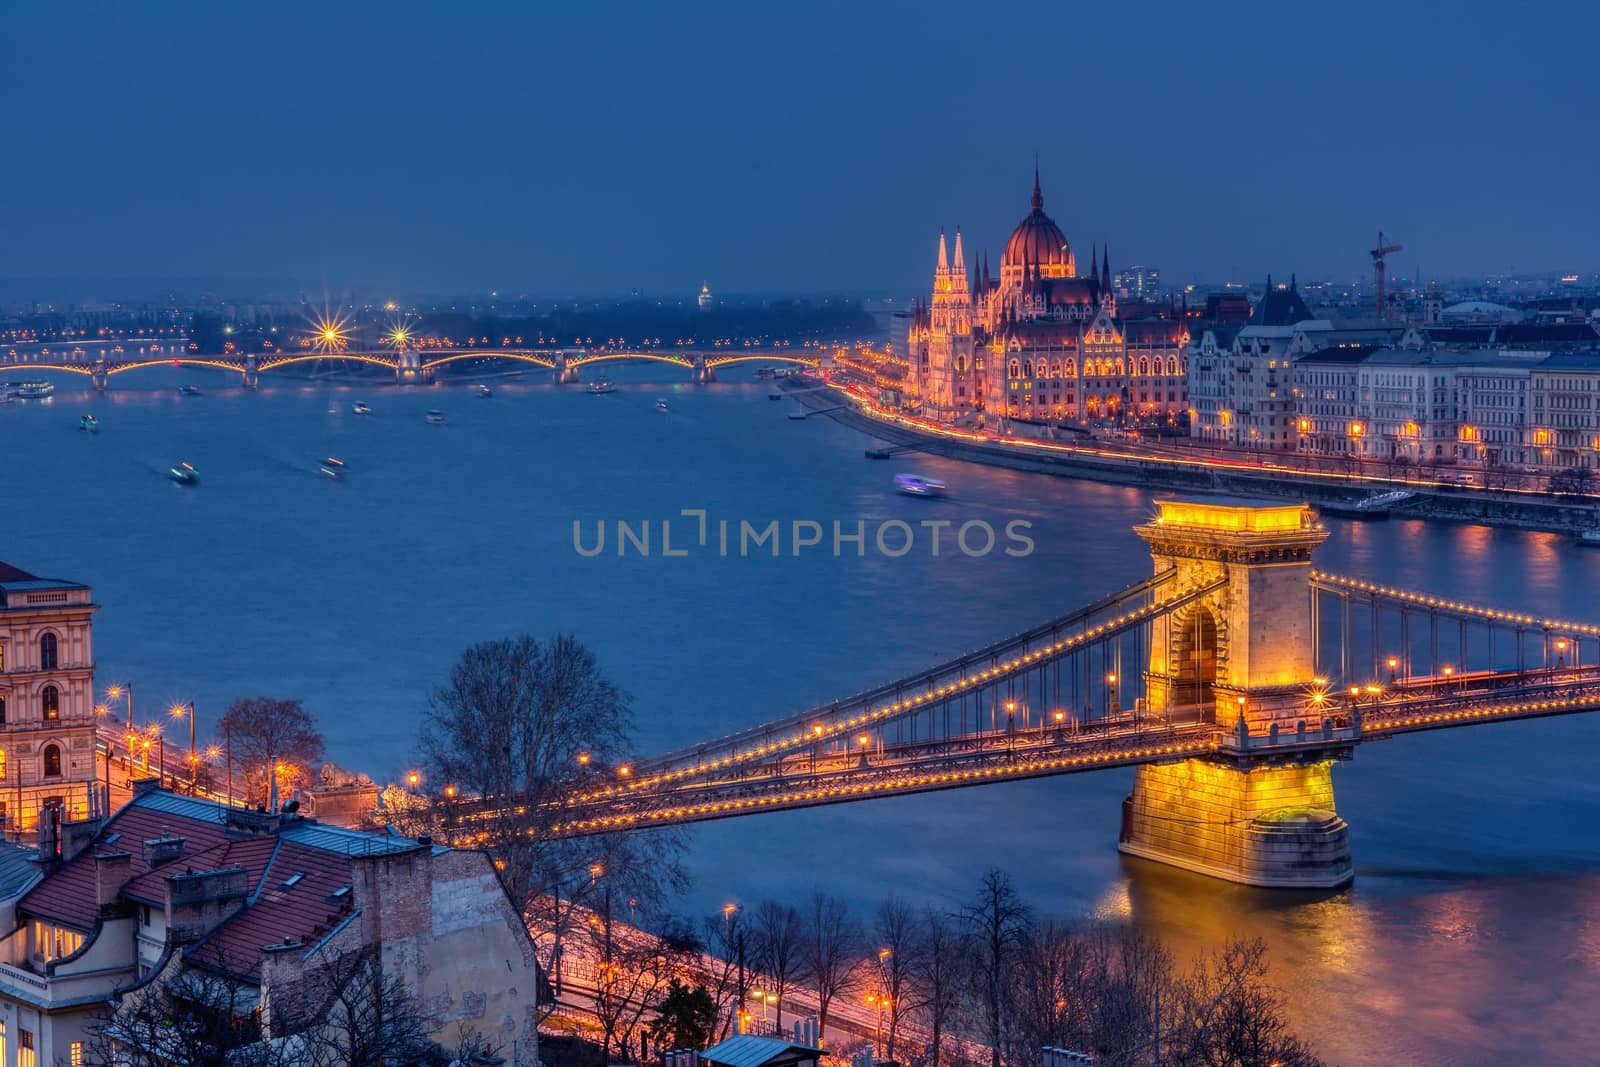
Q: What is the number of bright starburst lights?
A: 2